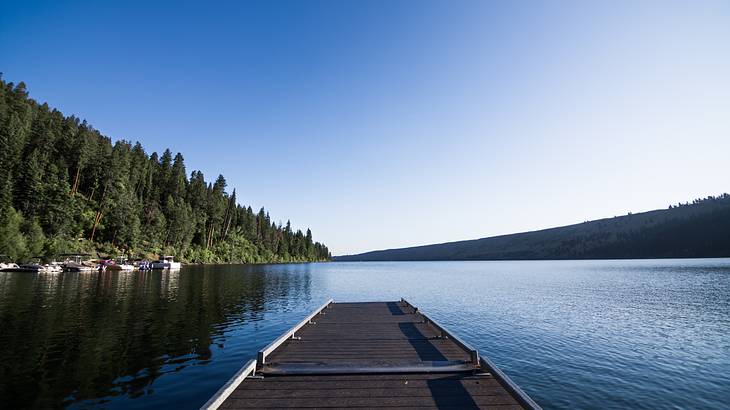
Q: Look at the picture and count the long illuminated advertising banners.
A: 0